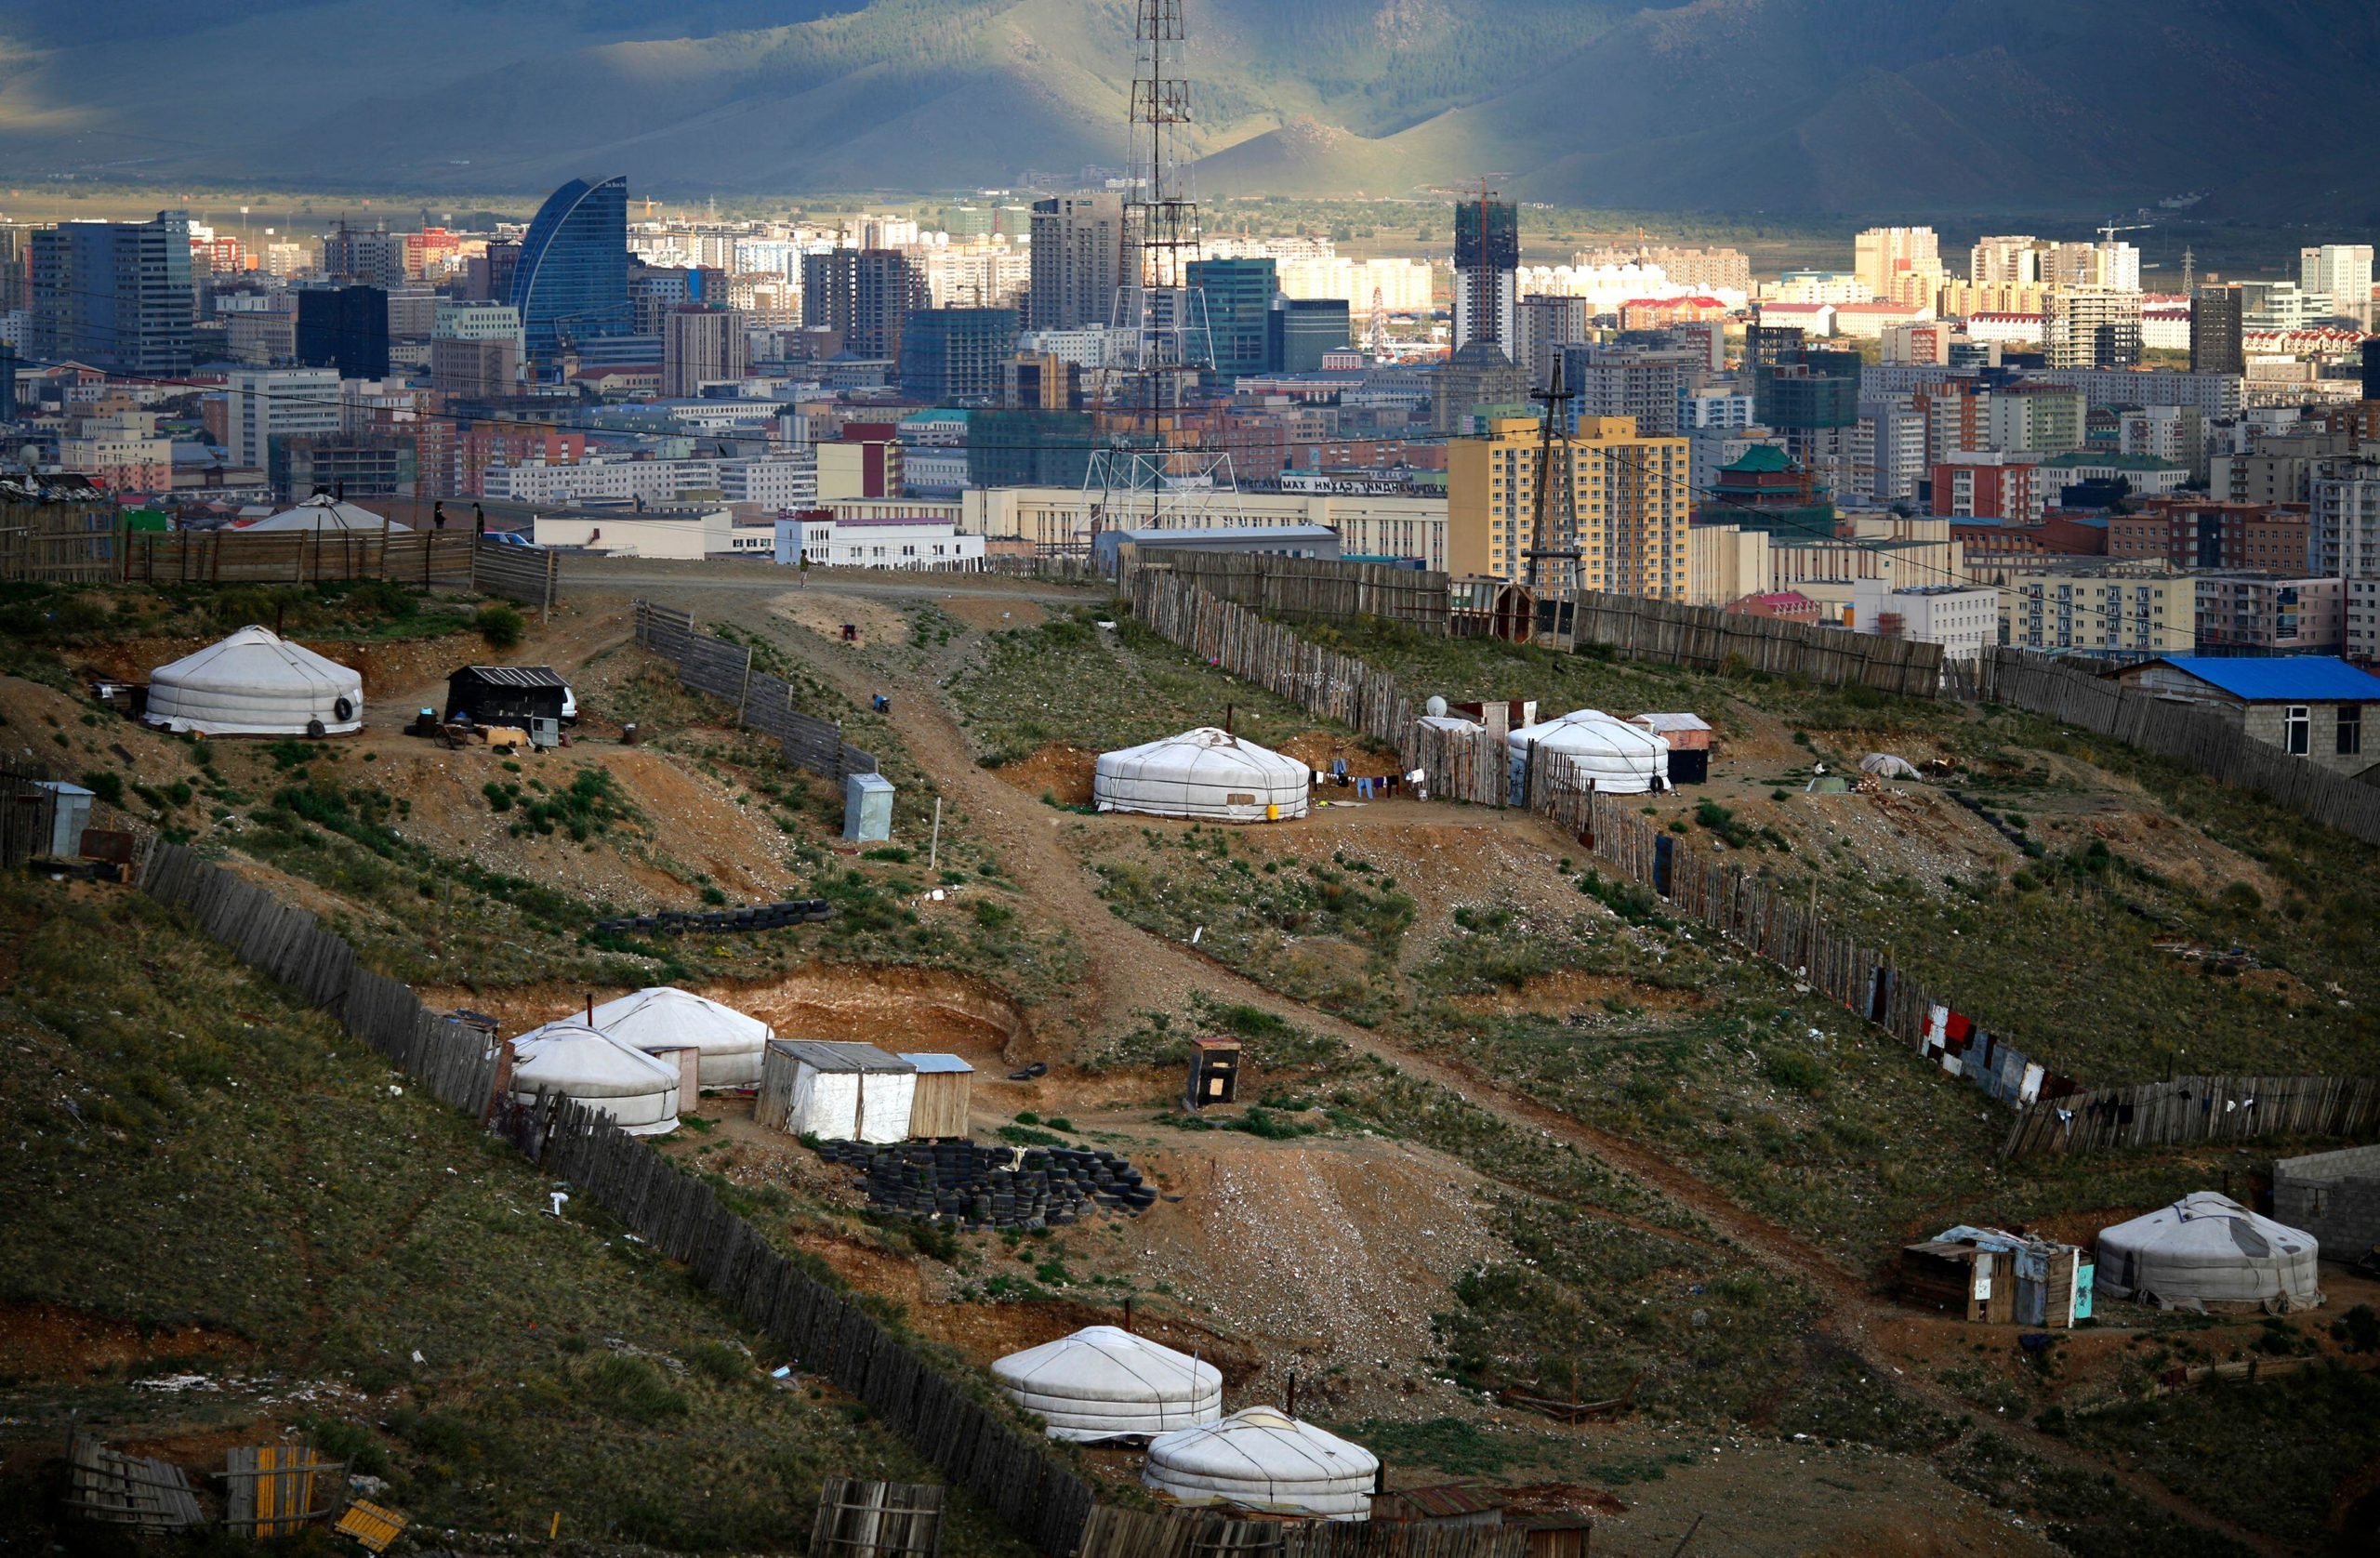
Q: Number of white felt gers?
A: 9